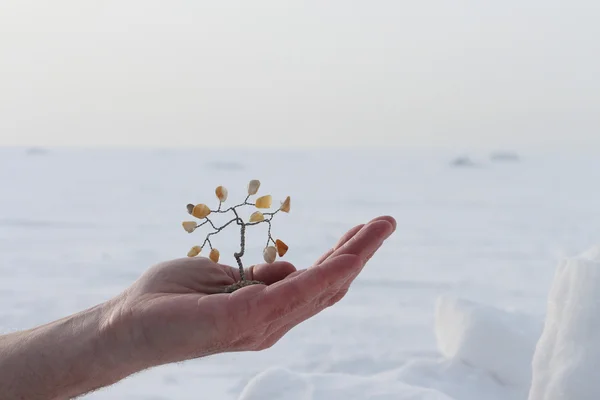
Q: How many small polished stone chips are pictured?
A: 12